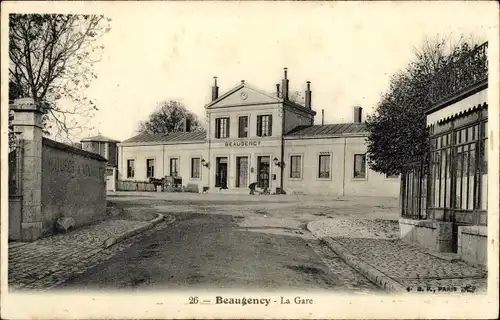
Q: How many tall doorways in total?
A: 3